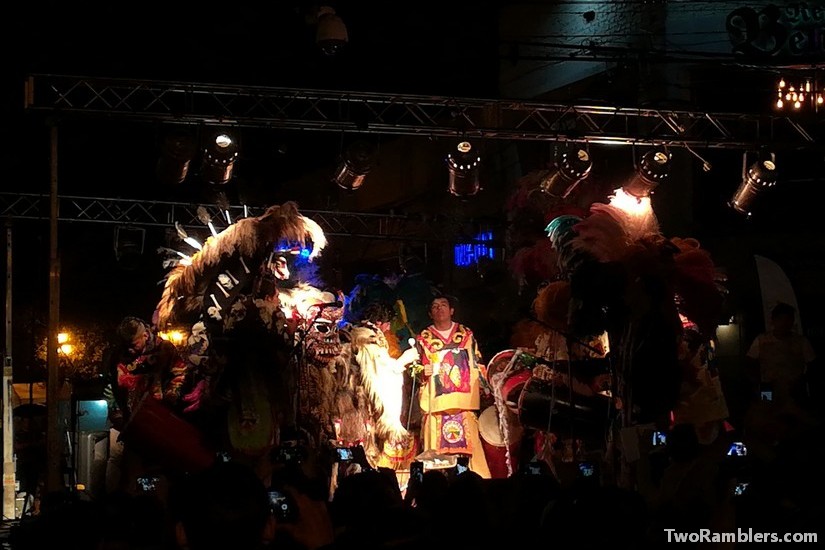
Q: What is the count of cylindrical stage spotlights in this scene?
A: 7